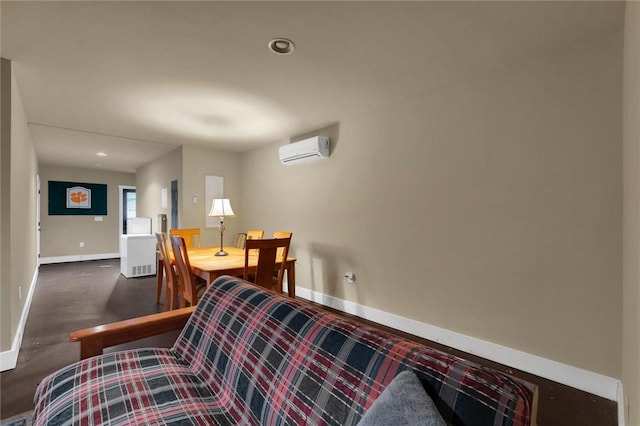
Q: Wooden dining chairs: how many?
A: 6